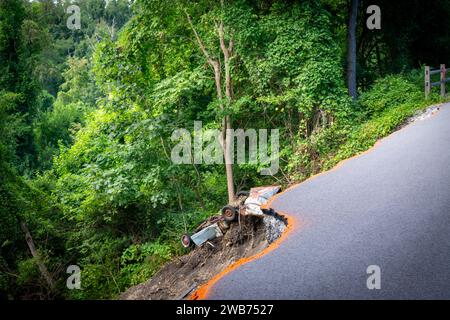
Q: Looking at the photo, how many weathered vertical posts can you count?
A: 2